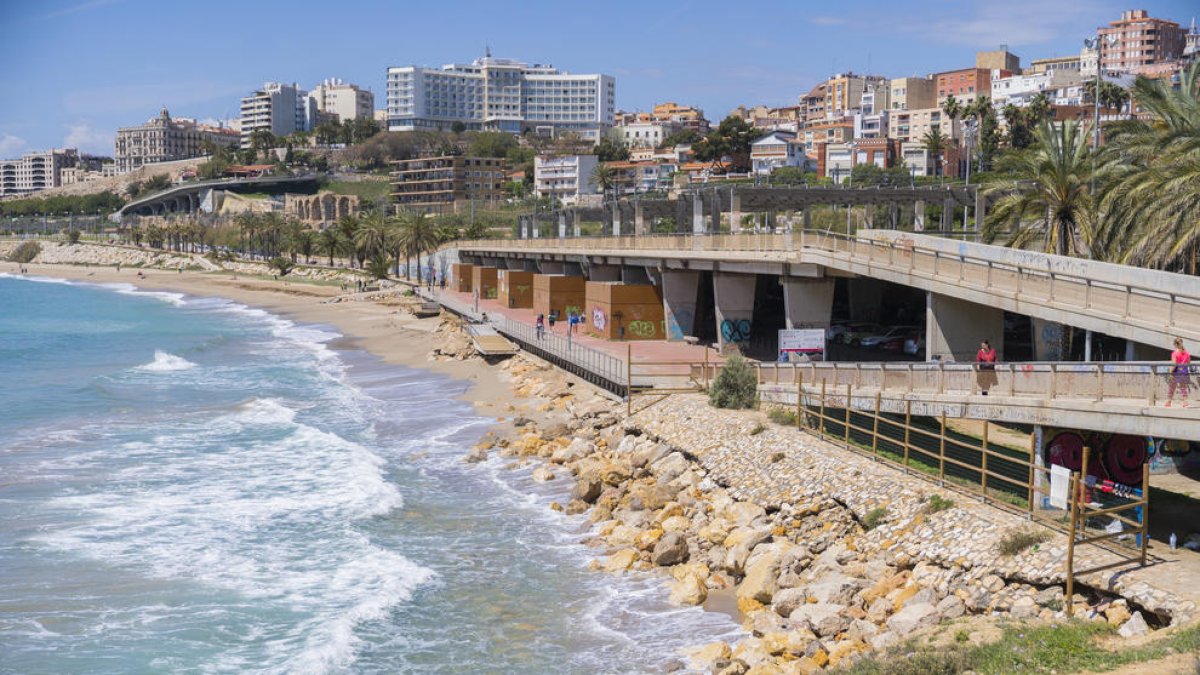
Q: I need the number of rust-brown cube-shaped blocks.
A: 5